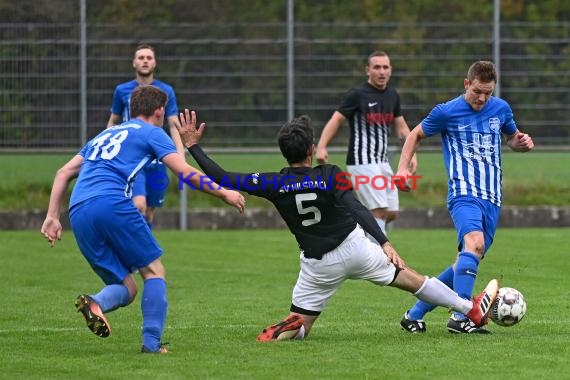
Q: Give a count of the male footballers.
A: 5